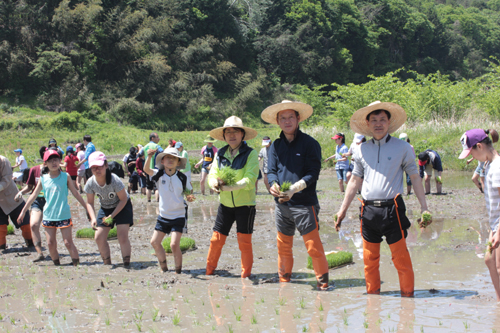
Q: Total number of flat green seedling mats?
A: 4